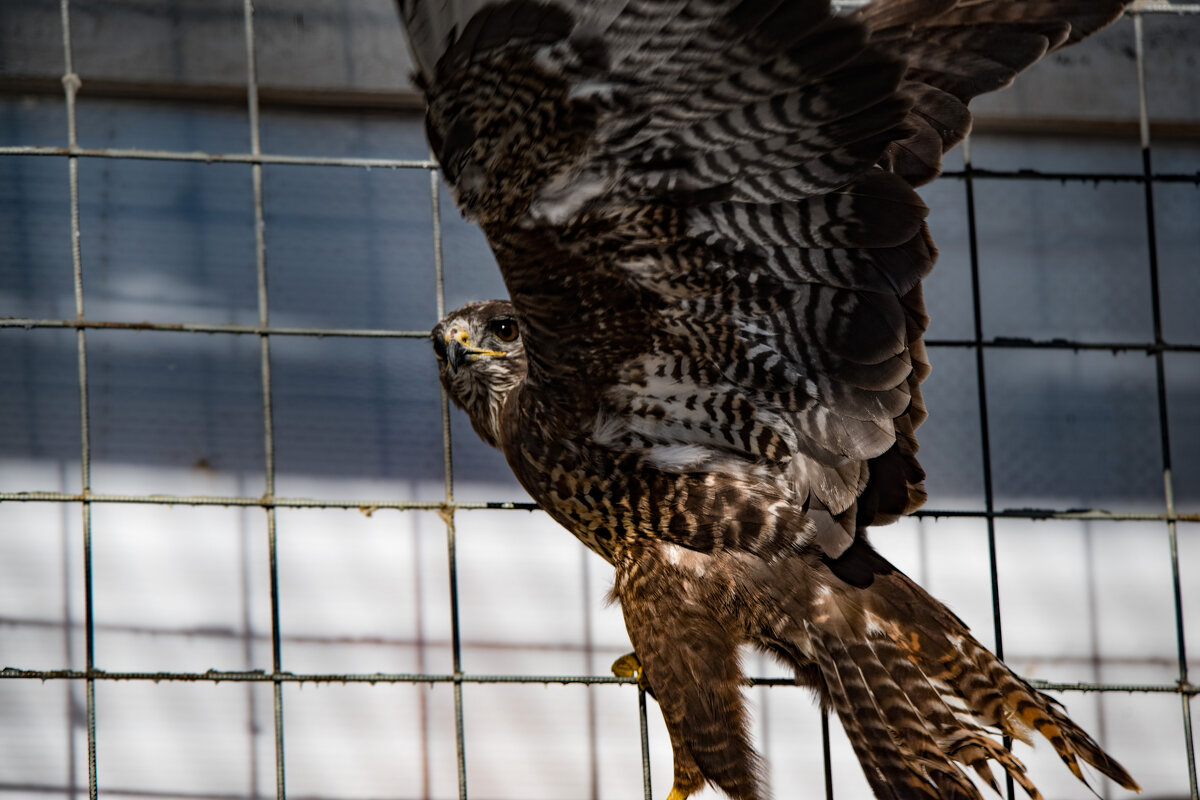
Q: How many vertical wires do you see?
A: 7